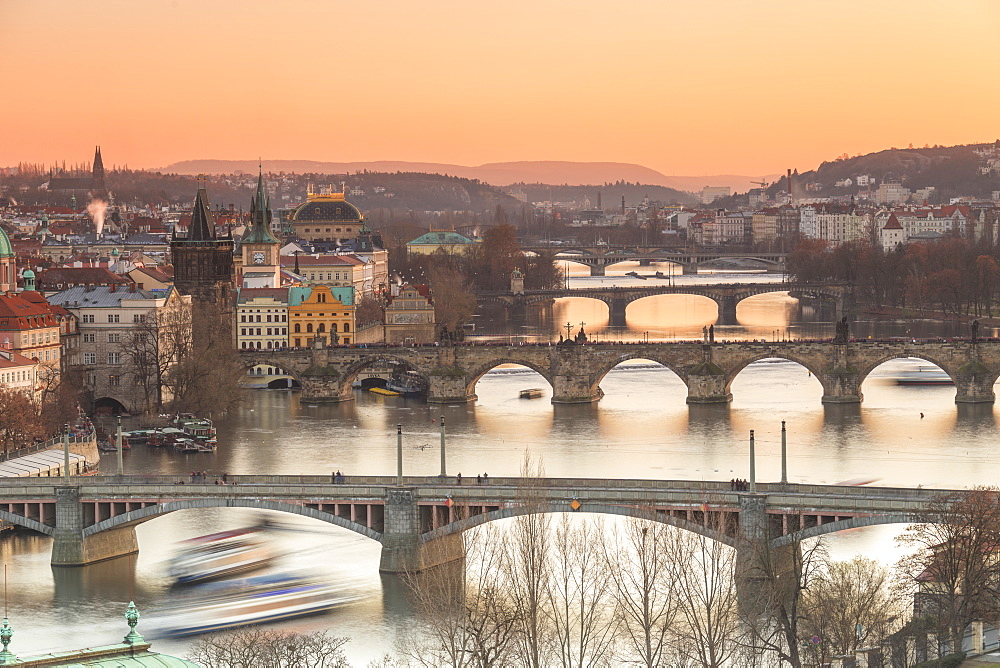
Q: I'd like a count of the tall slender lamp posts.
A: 6